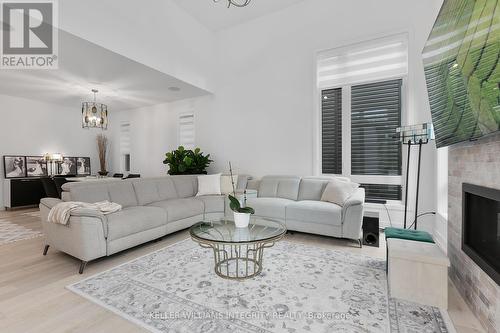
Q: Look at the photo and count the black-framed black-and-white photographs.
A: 4